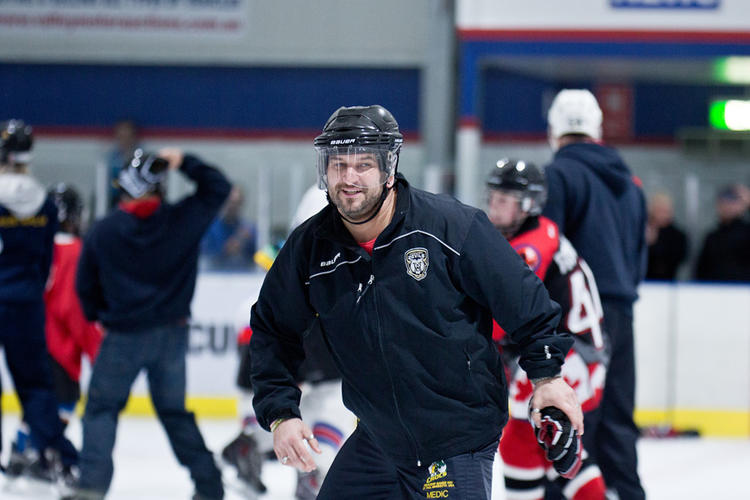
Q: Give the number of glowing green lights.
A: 2